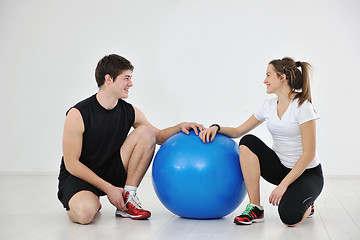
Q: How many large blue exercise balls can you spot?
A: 1